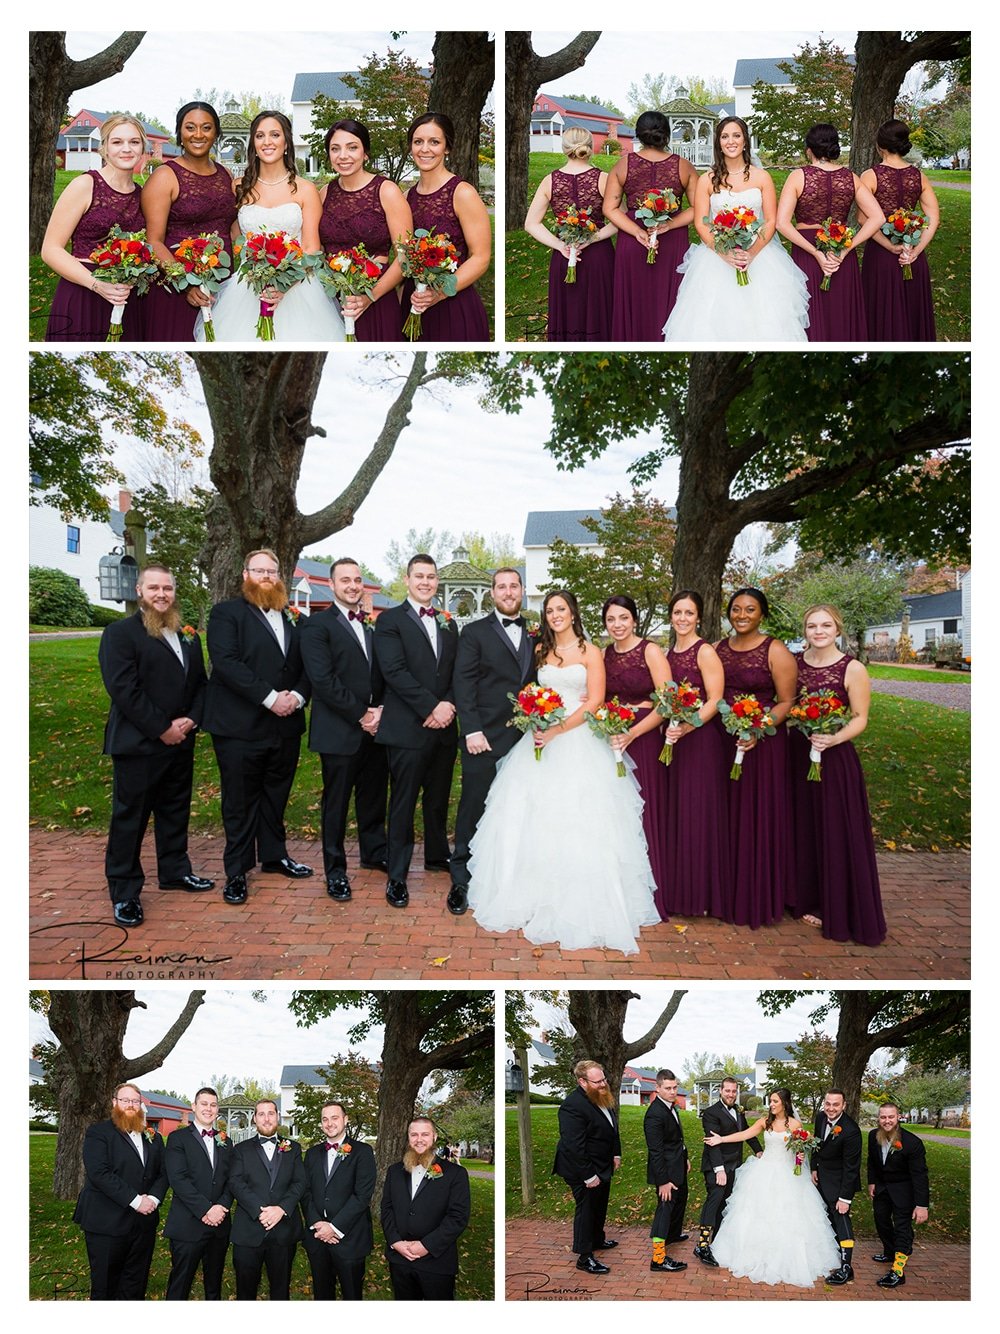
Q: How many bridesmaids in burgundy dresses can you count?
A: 4